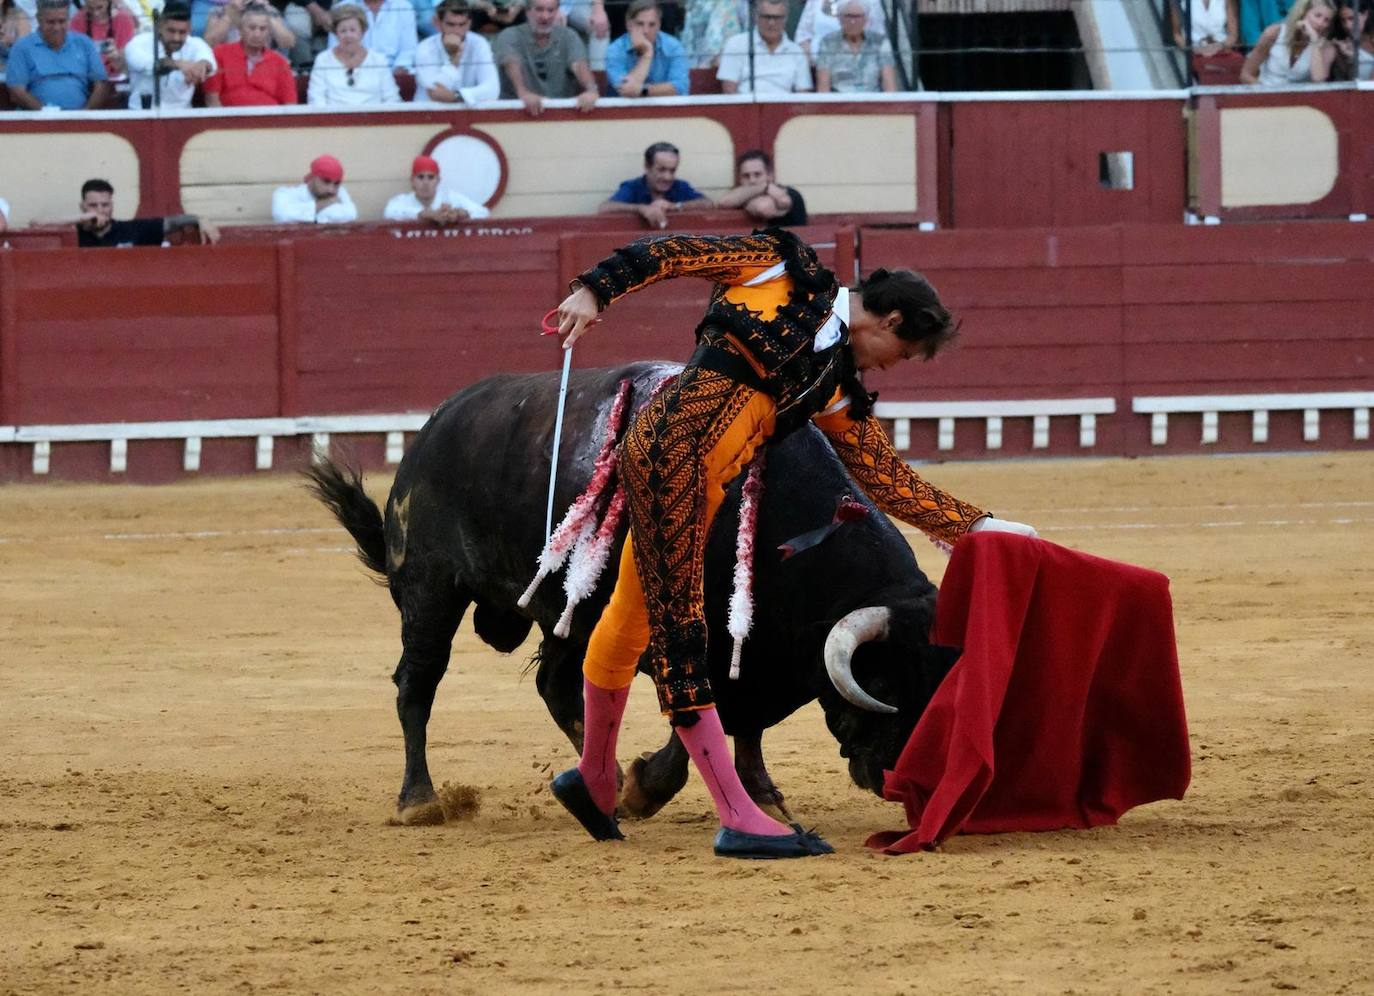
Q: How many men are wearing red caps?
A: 2